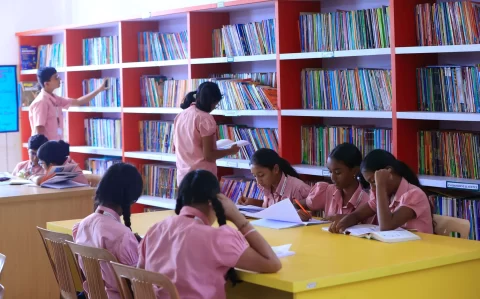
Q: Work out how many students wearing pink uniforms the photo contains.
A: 9